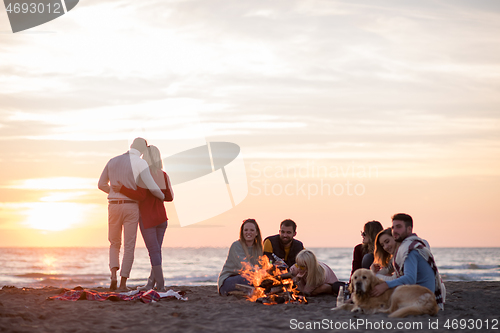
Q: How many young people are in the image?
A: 8